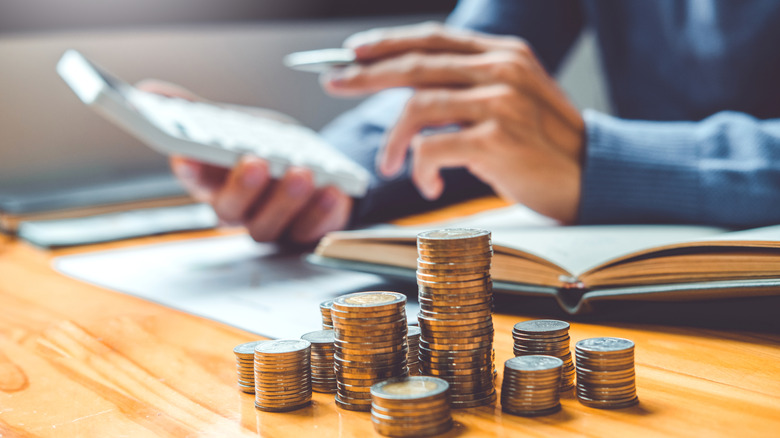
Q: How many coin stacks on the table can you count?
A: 11